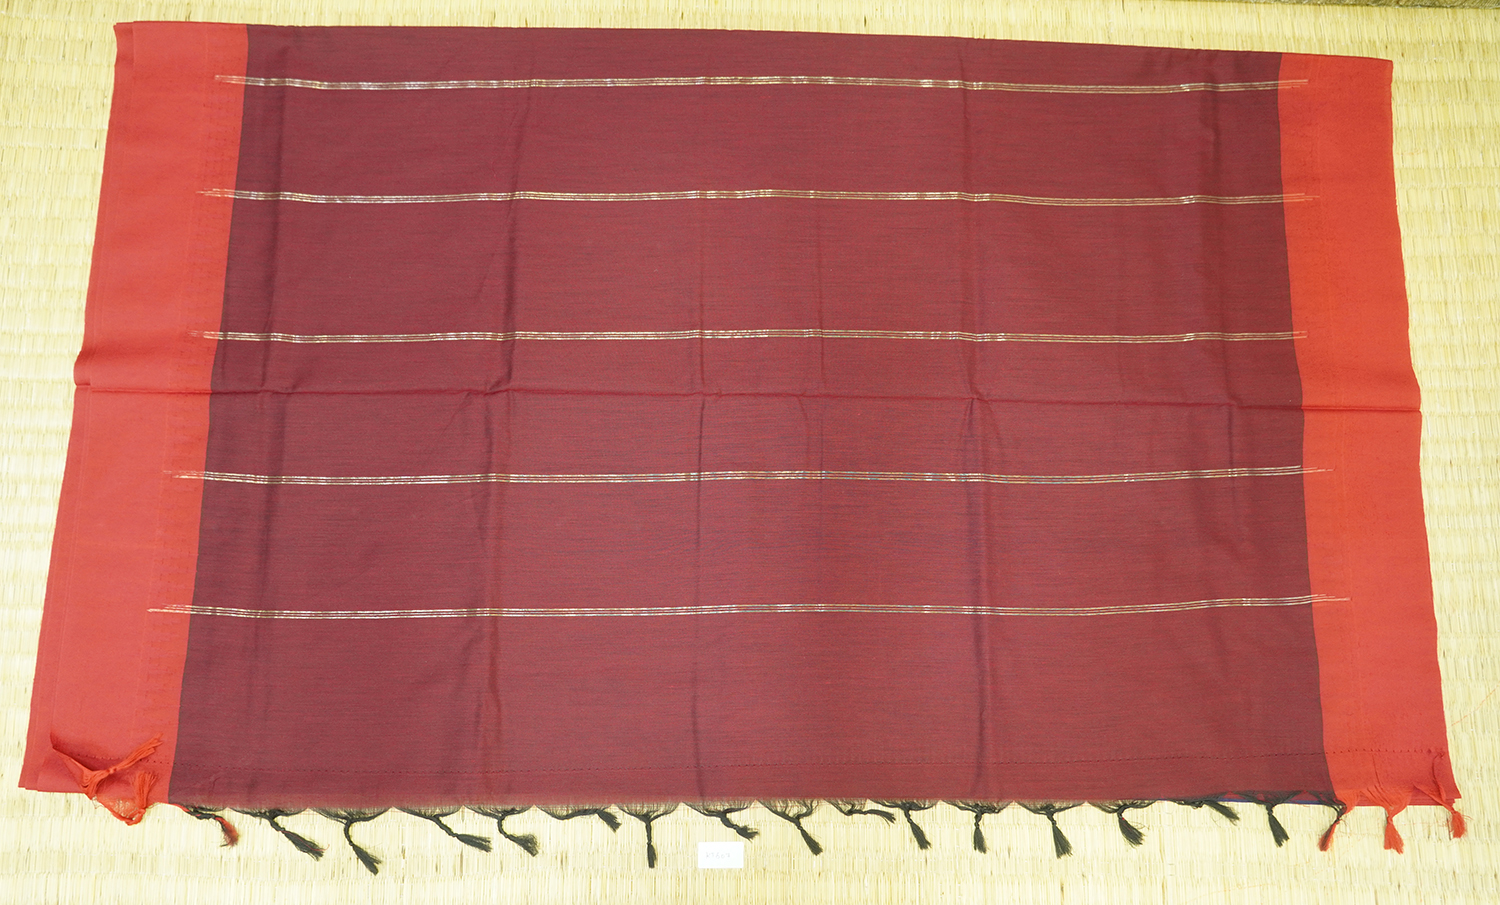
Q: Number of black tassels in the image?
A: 15